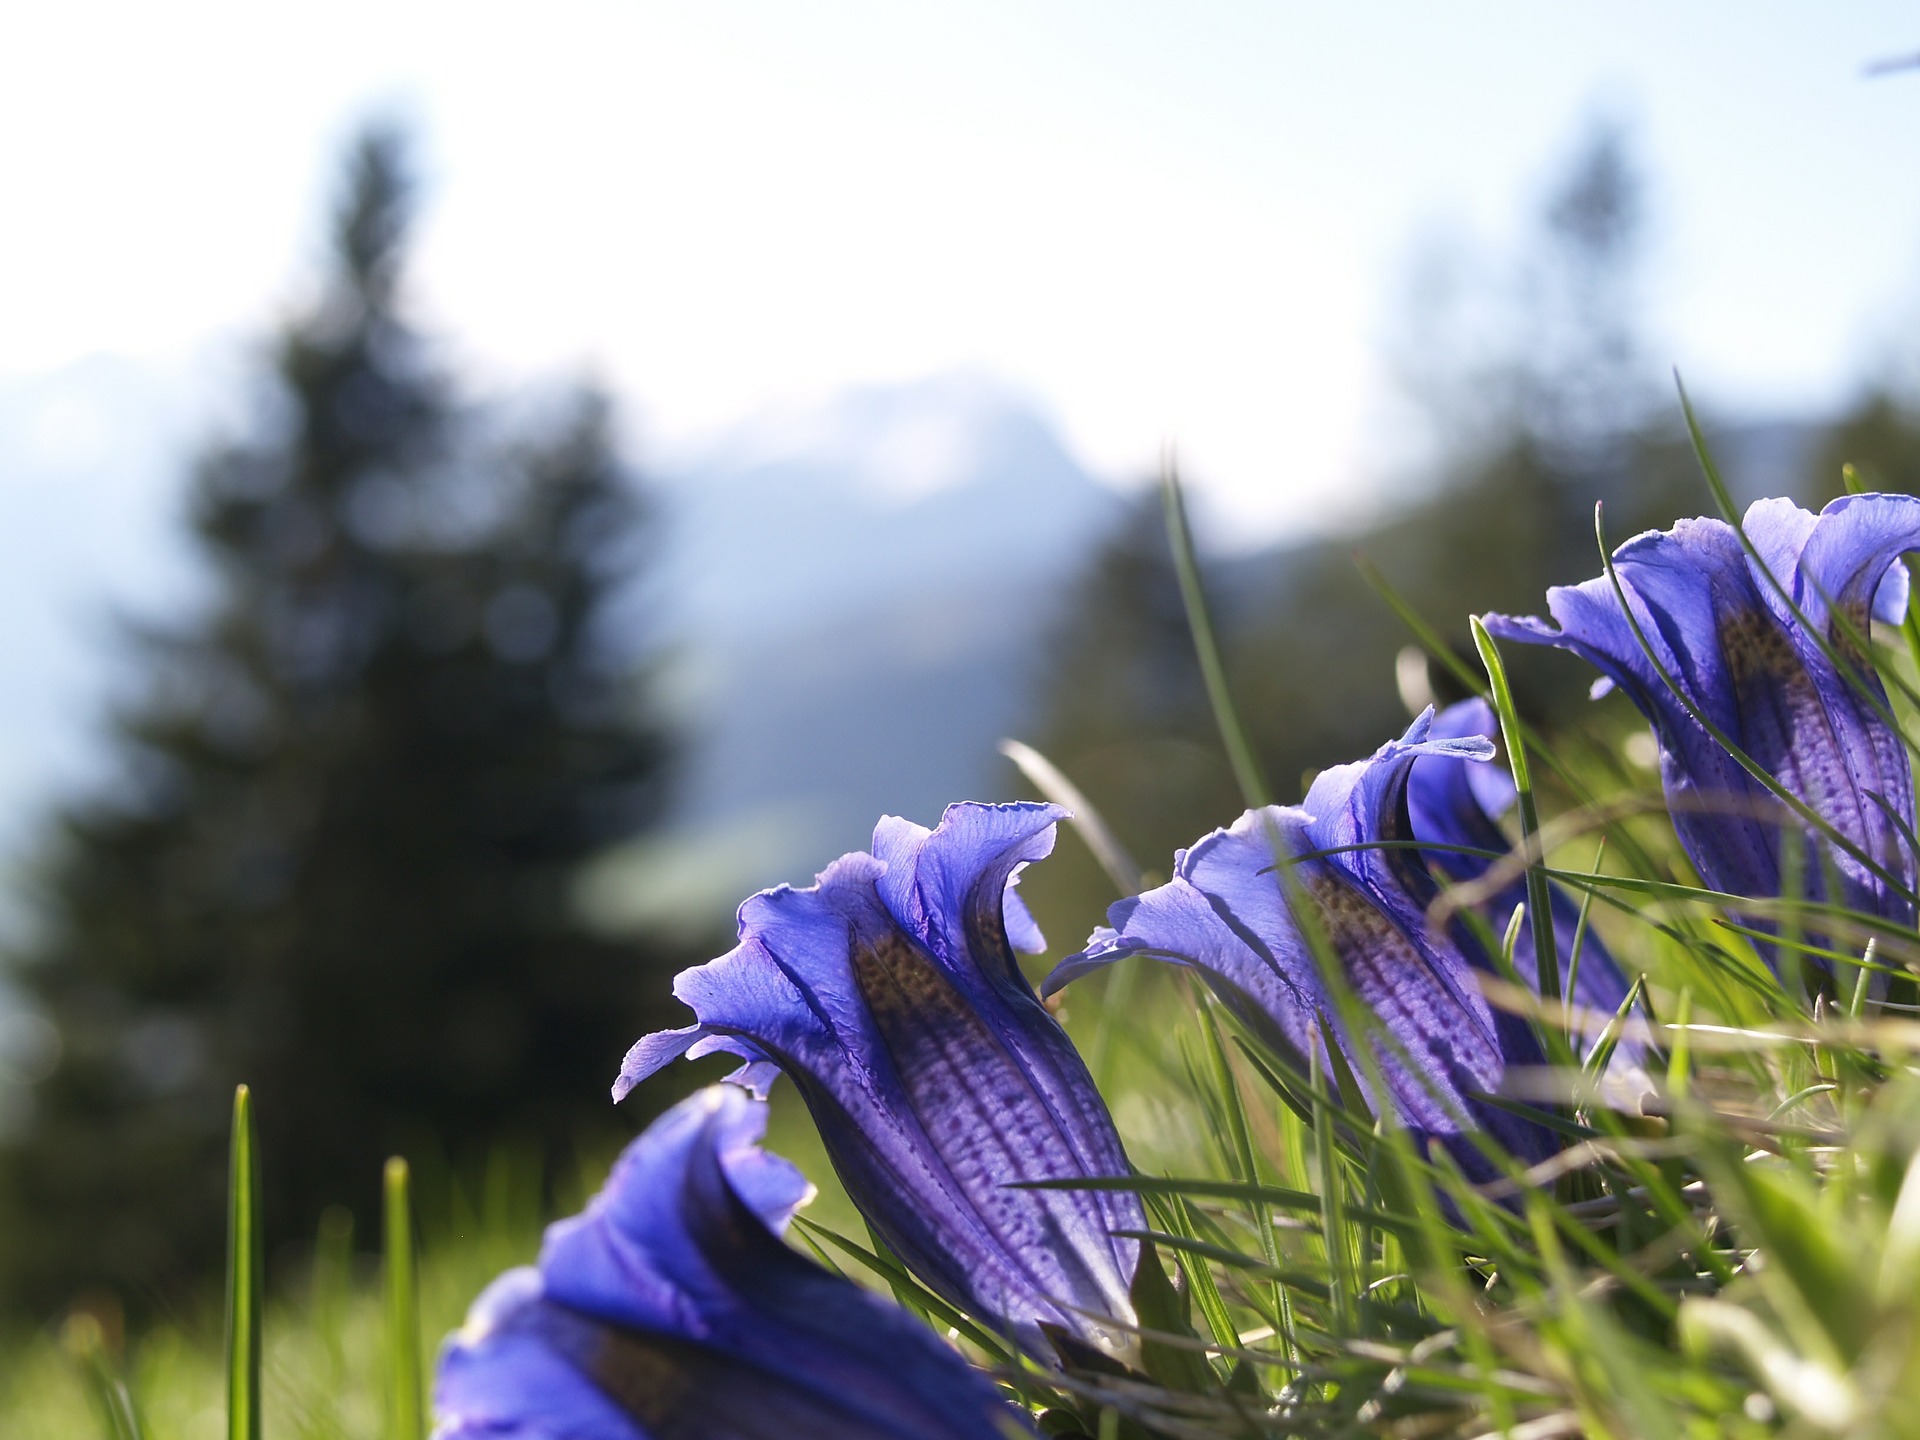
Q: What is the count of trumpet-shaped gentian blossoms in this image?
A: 5